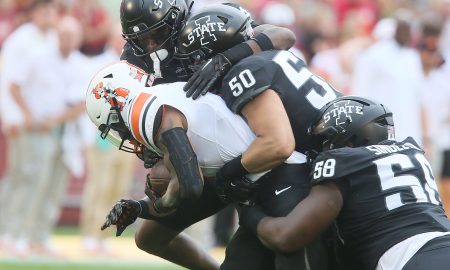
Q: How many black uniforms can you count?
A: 3